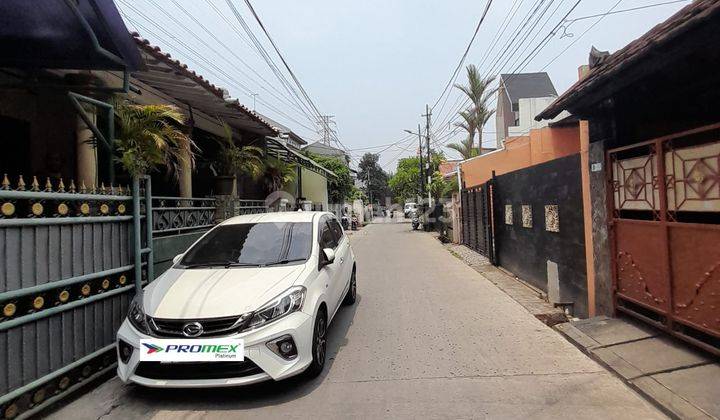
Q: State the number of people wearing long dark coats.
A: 0